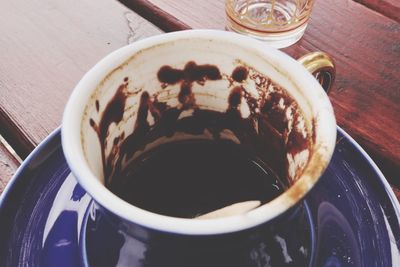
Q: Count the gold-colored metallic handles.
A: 1